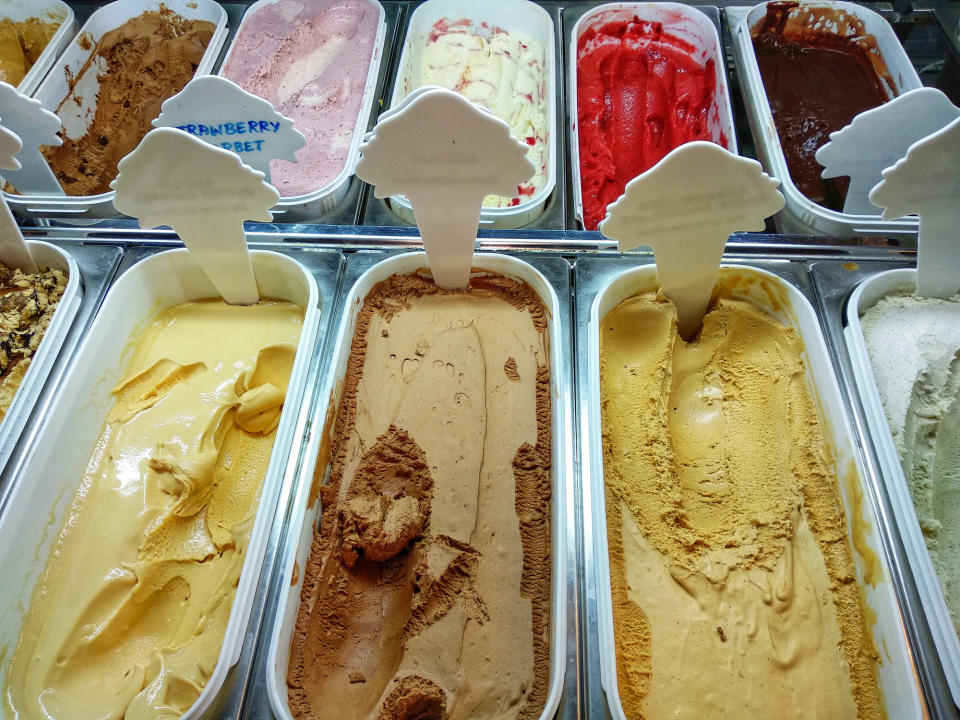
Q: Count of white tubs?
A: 11